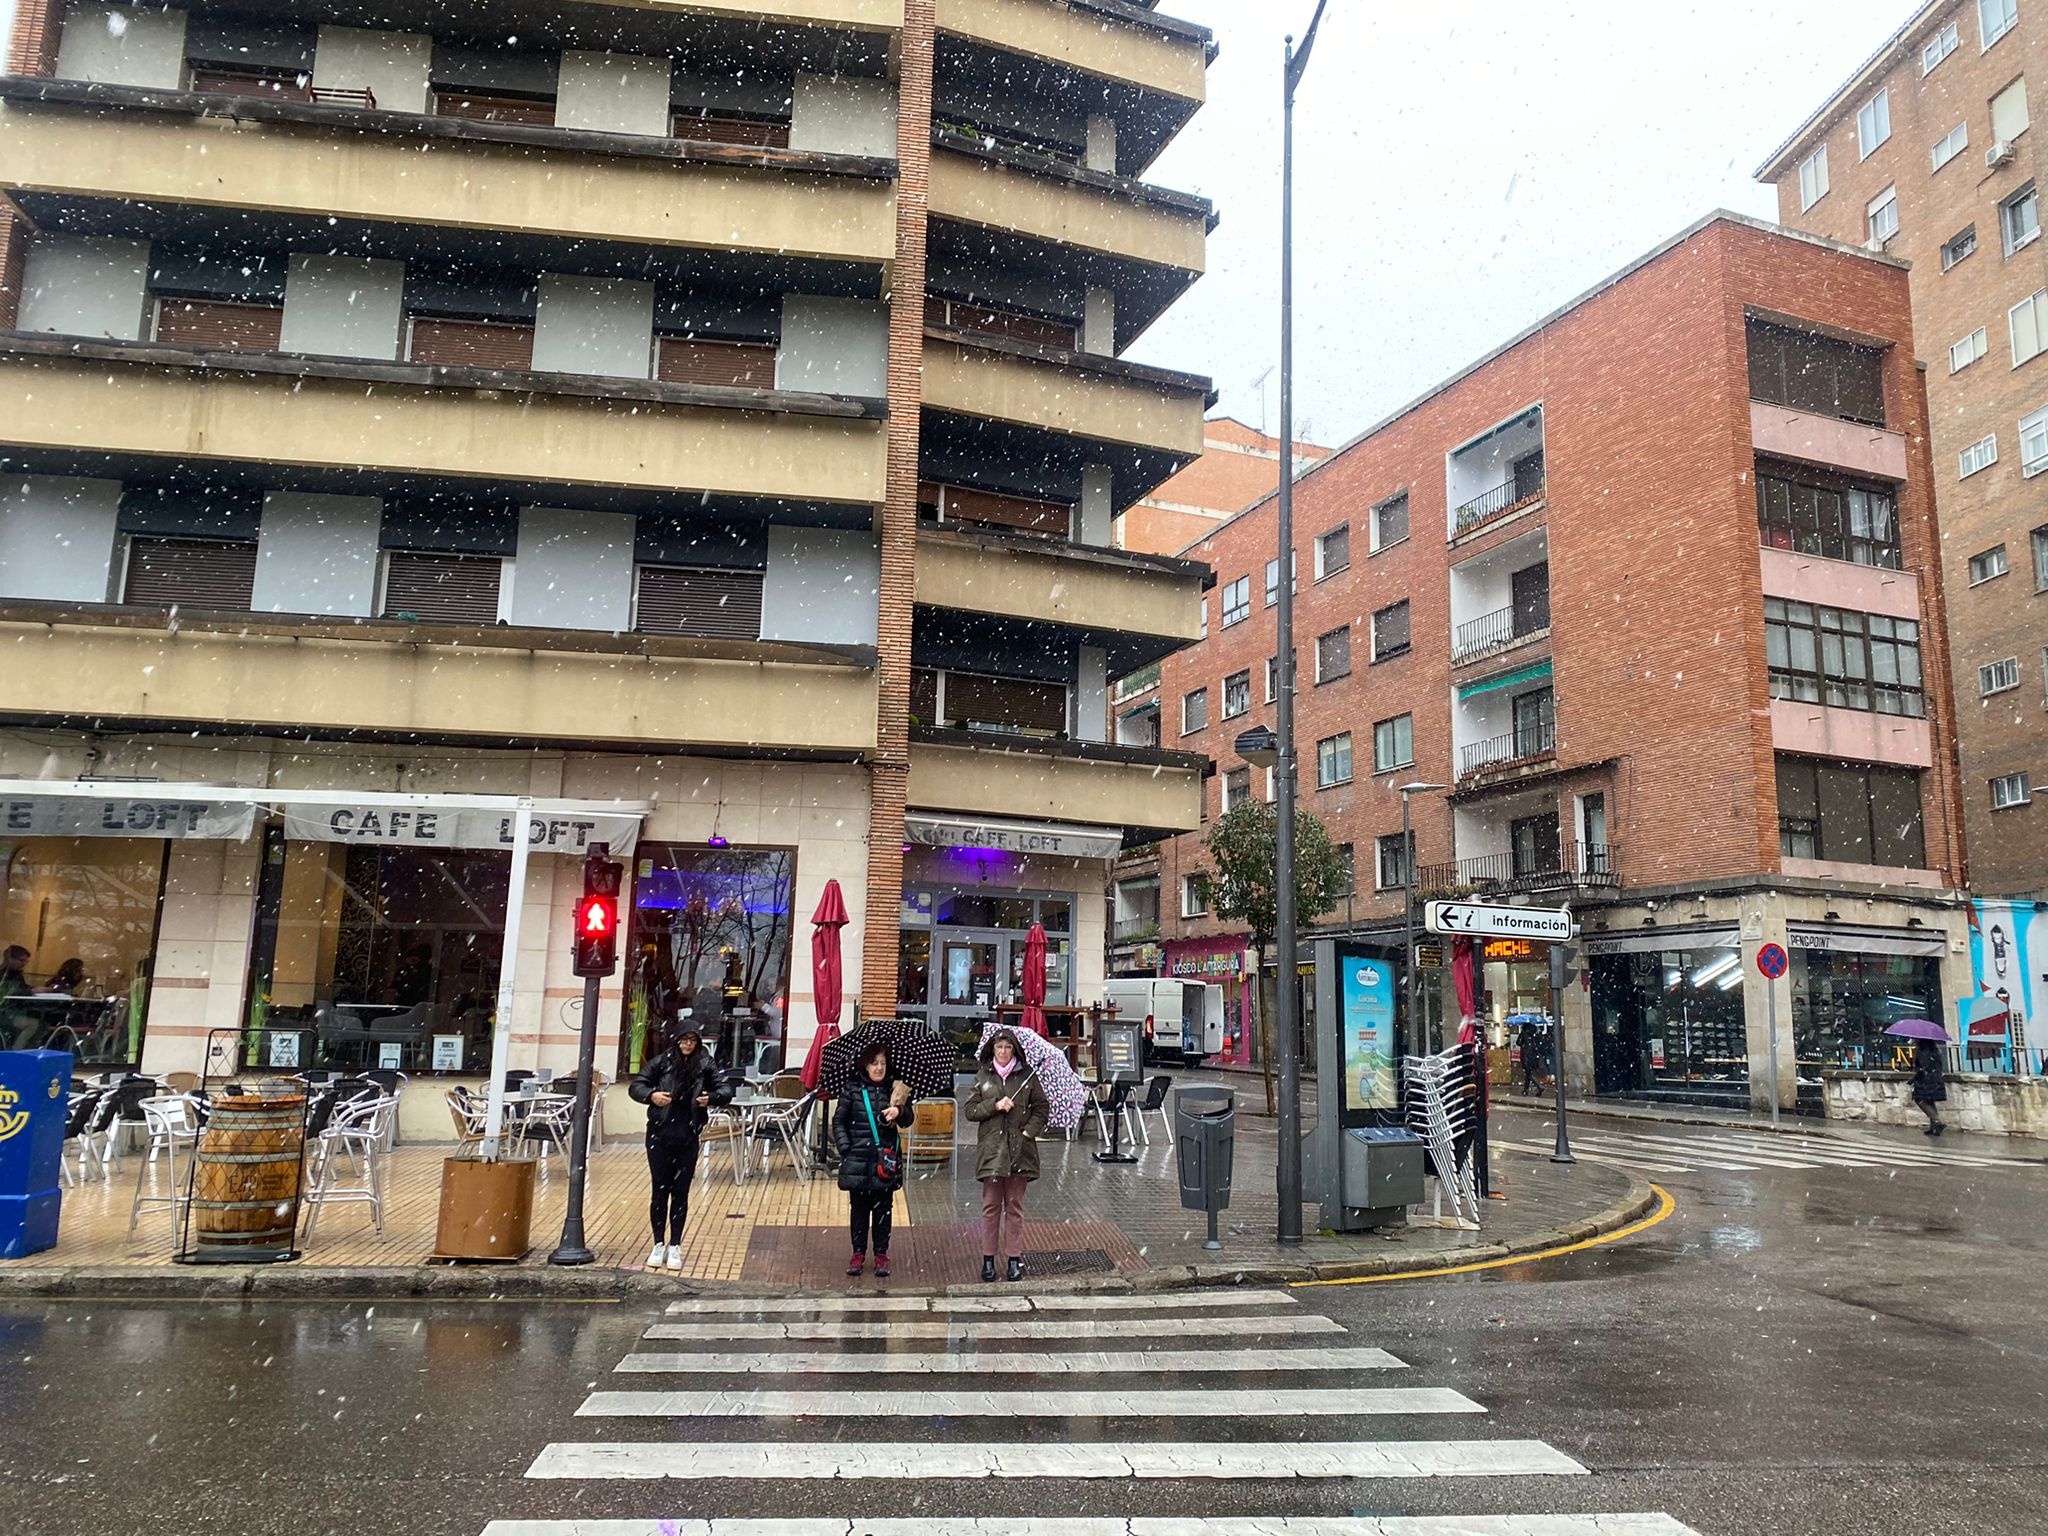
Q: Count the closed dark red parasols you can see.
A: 3